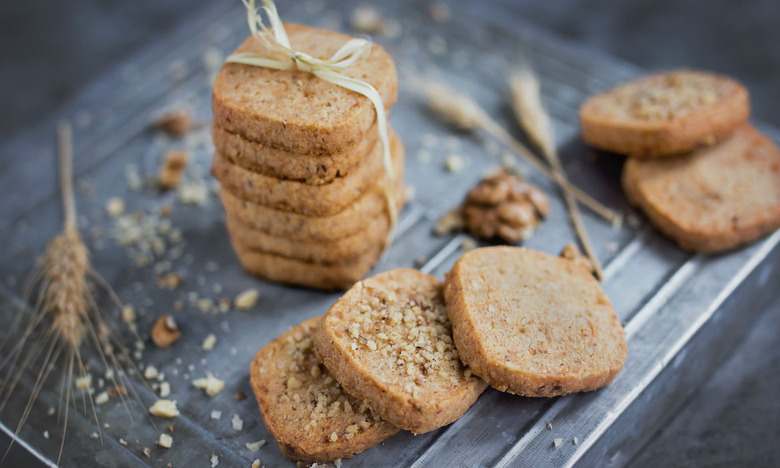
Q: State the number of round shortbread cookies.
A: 11